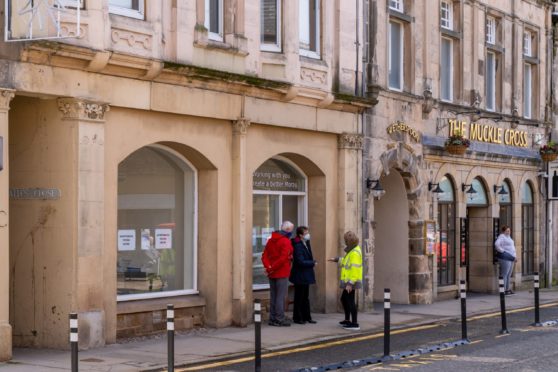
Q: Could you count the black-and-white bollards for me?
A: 7